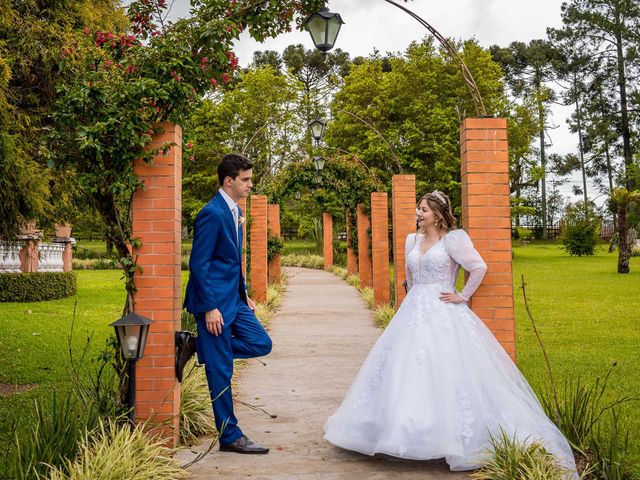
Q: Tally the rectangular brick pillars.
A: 10